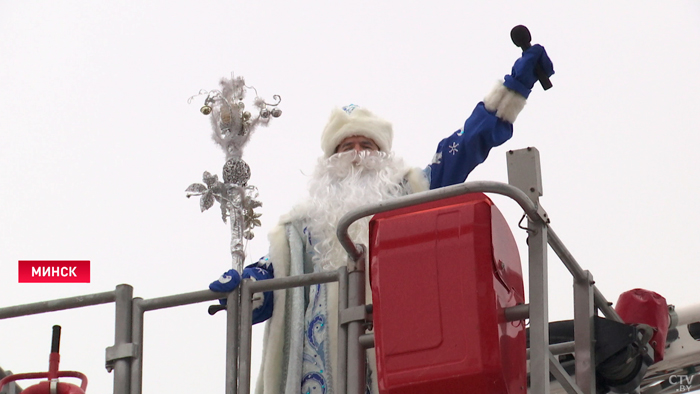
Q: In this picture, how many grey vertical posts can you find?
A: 8